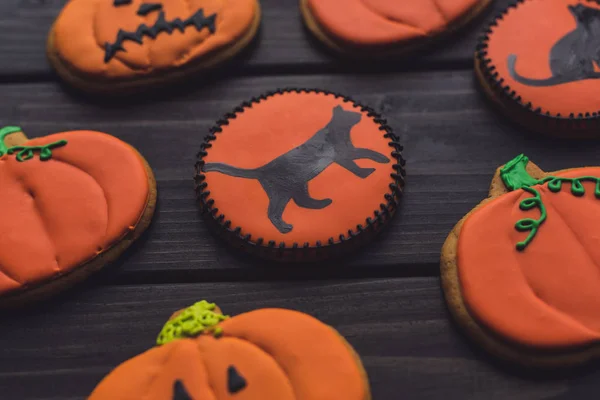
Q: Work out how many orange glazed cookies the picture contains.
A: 7